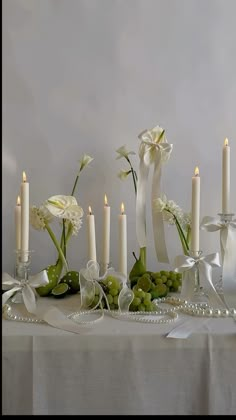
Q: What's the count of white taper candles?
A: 7